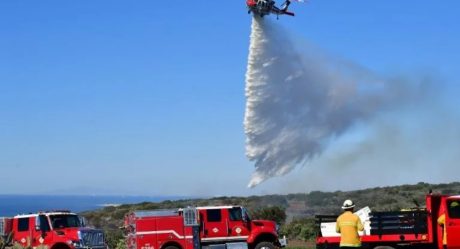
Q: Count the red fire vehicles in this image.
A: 3